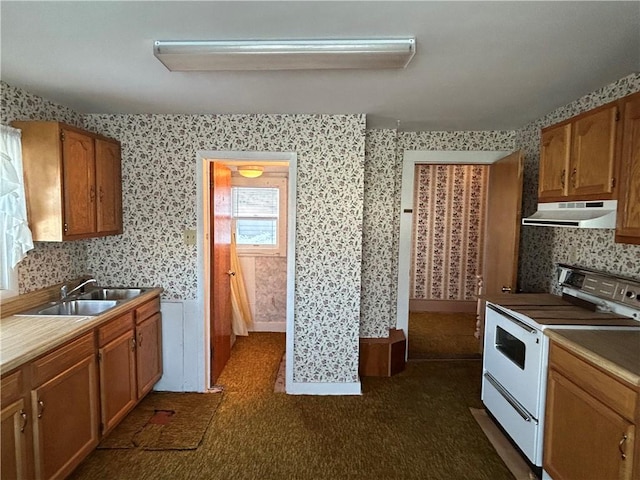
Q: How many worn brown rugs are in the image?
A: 1